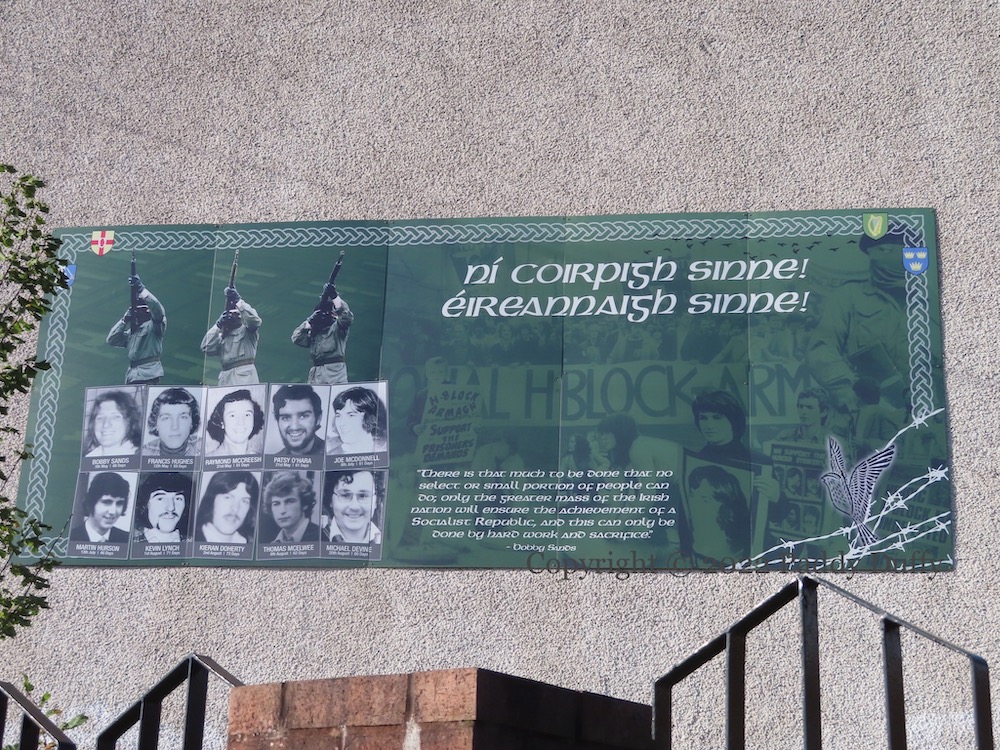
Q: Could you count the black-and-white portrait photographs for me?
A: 10